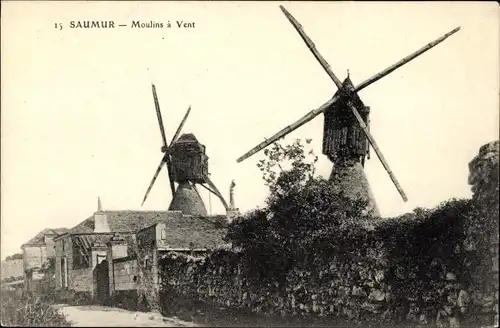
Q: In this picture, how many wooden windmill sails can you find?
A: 8